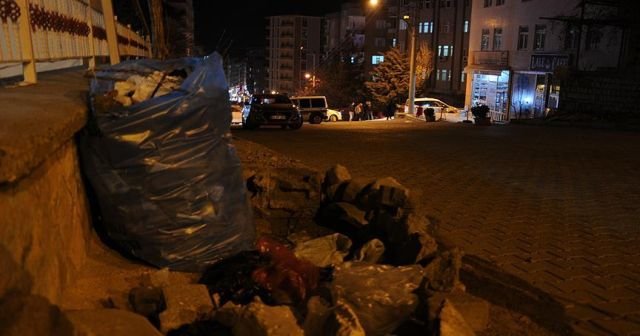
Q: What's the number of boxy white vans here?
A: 1